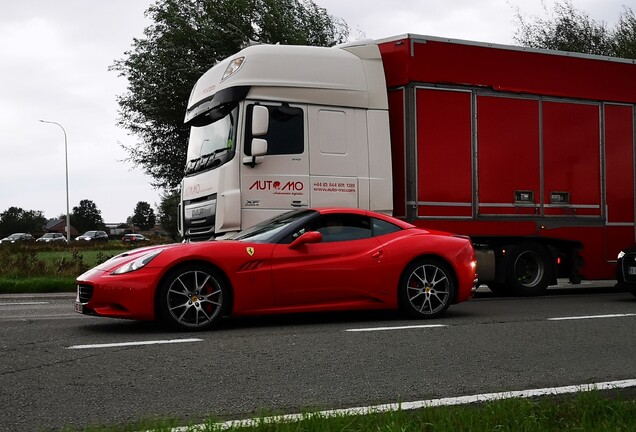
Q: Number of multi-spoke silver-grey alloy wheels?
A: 2